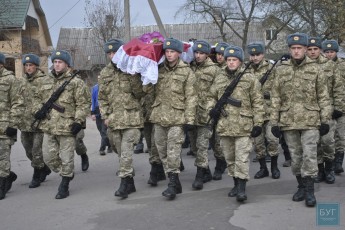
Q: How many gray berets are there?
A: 12